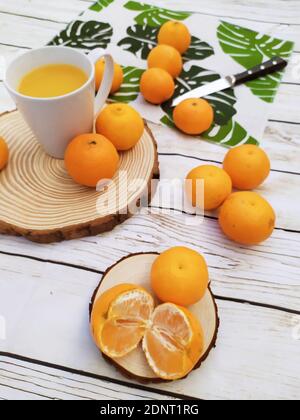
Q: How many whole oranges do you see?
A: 12